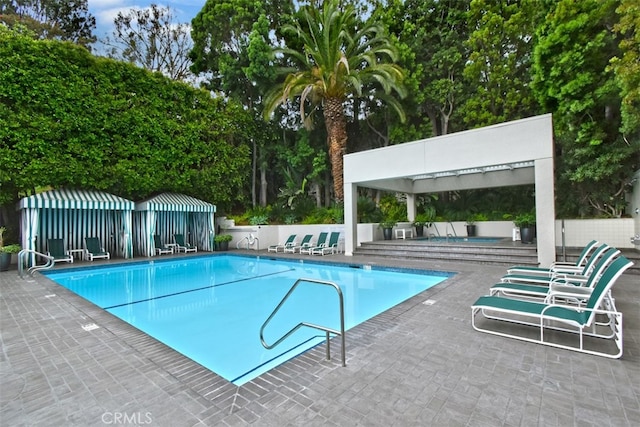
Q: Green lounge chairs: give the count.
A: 12